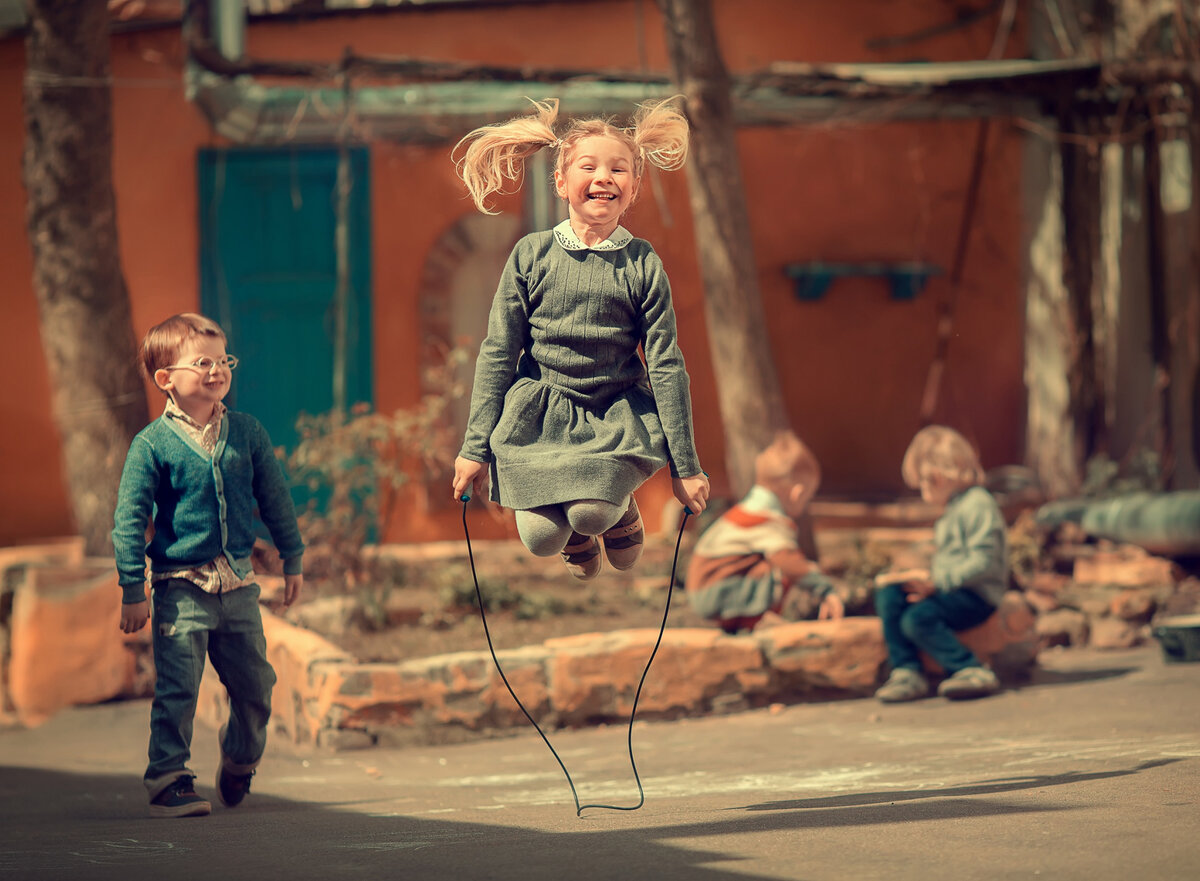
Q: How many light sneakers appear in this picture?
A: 2